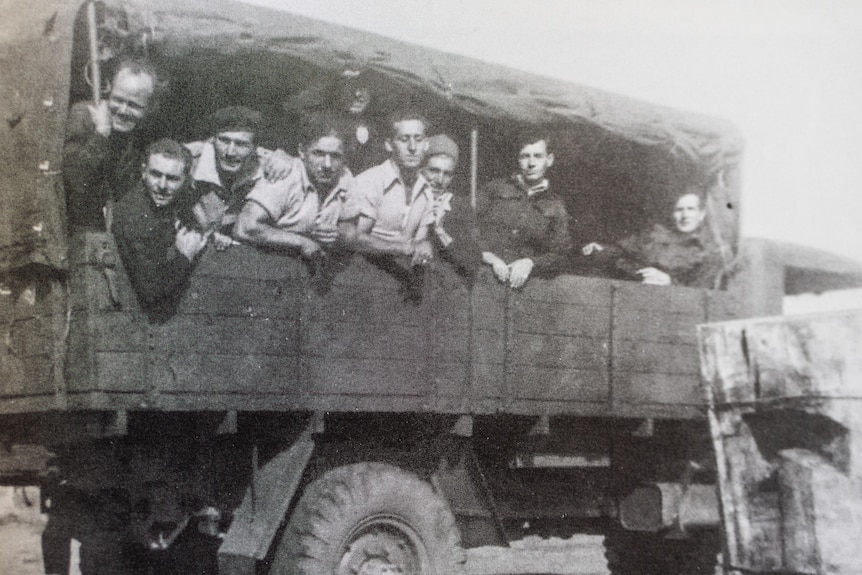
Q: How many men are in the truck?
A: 9